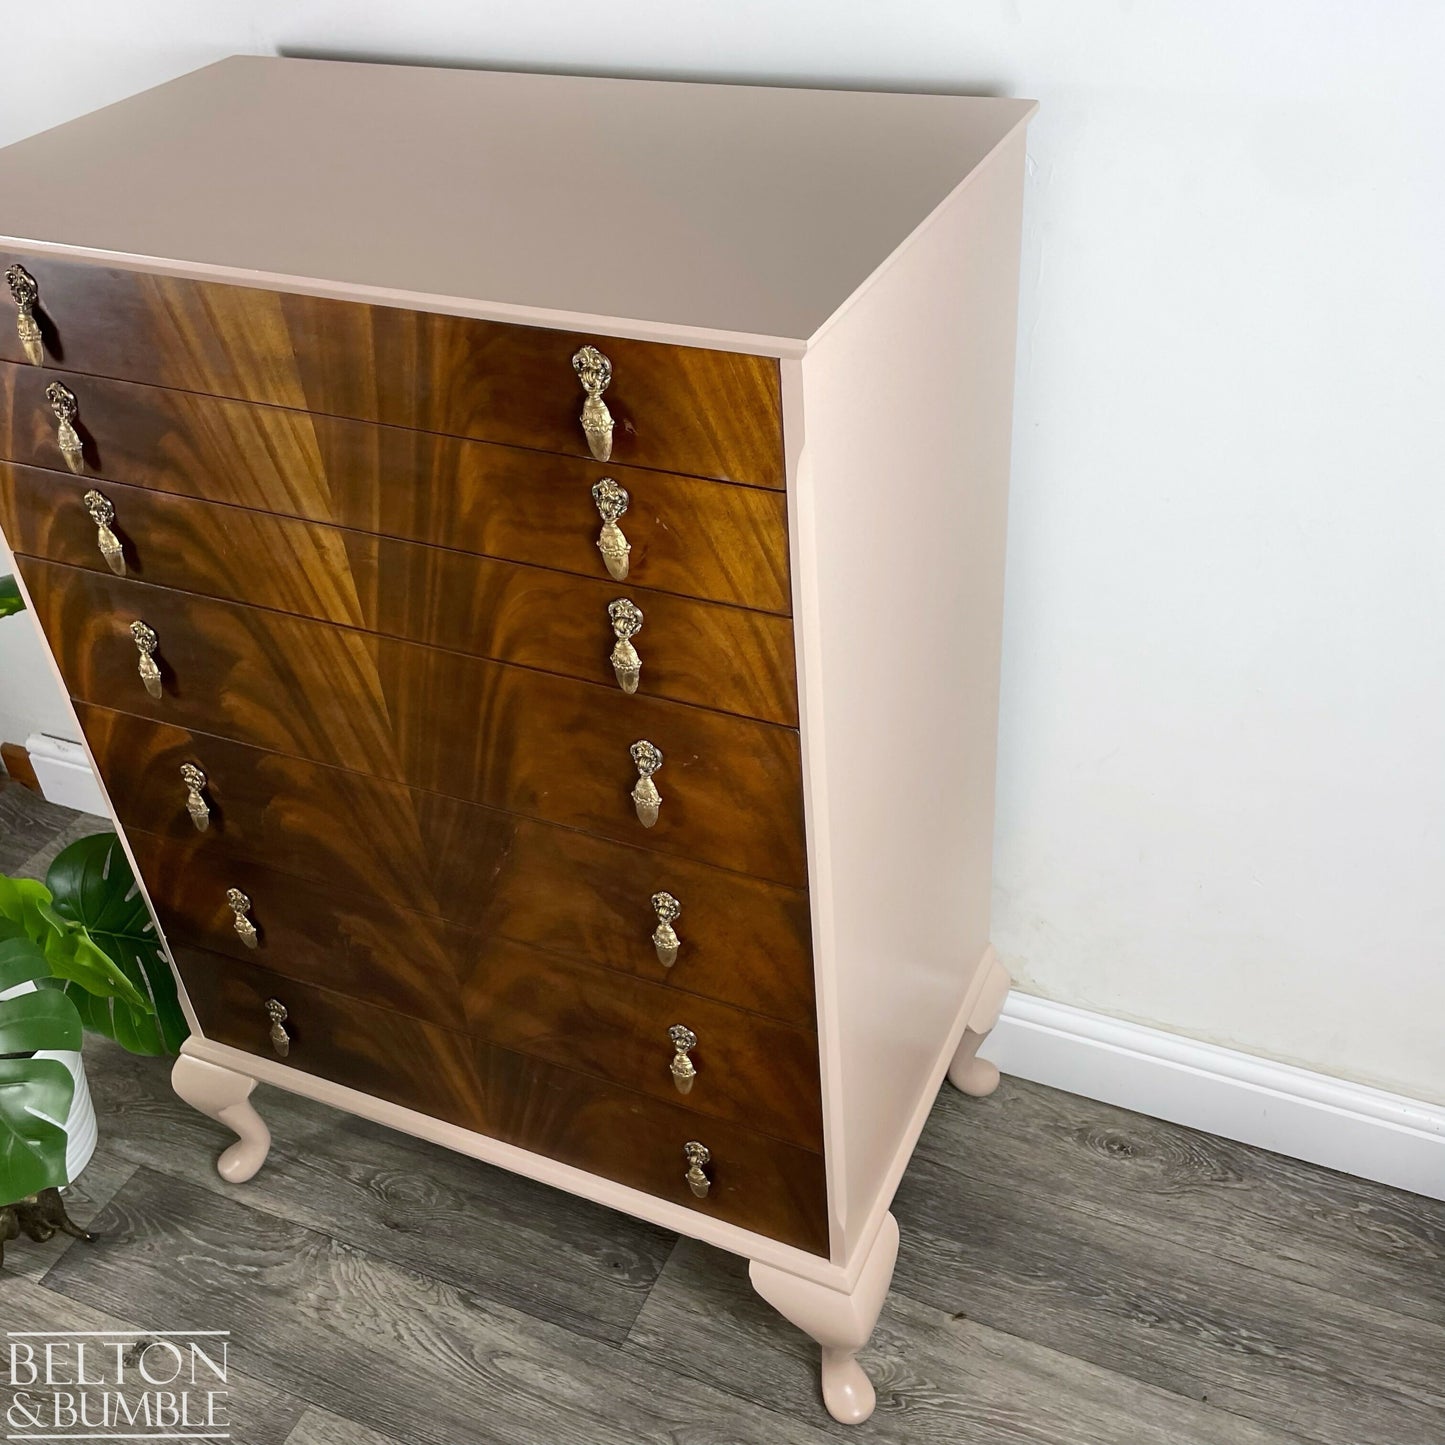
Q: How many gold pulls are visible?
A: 14